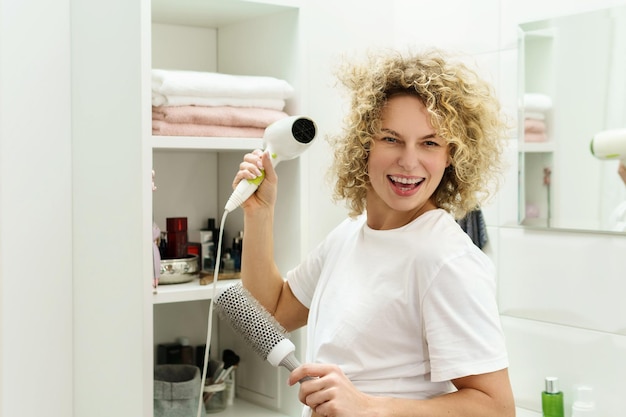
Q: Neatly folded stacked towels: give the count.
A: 4